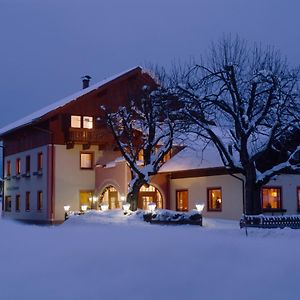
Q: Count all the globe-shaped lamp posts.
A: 6